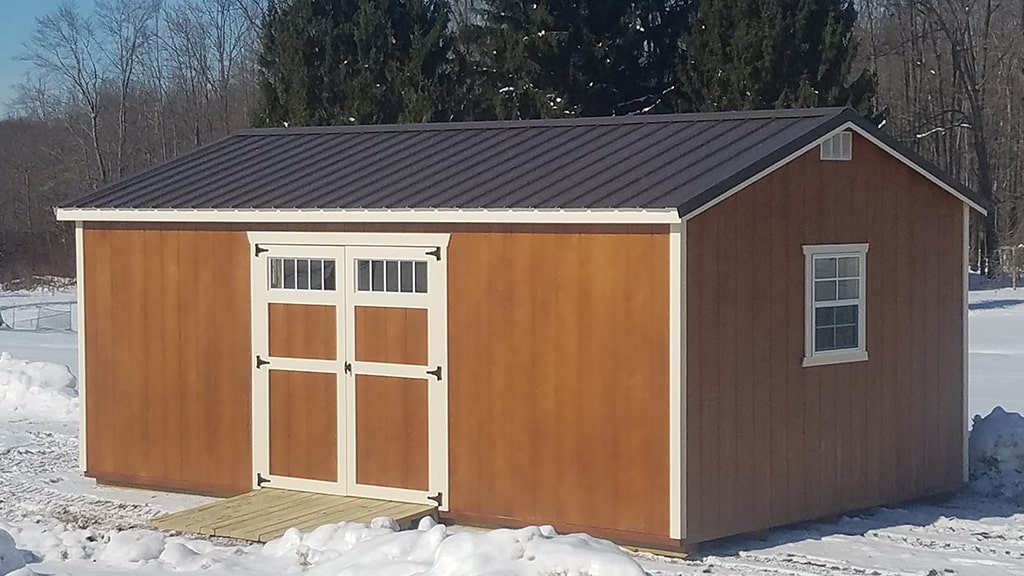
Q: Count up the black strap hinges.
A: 6